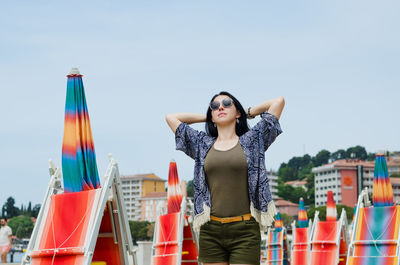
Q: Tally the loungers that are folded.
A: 6